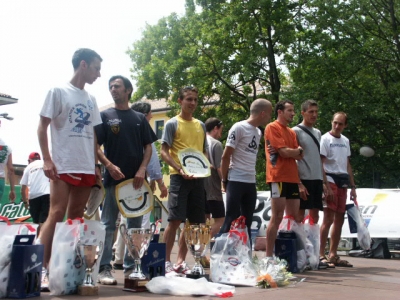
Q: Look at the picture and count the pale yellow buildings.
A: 1